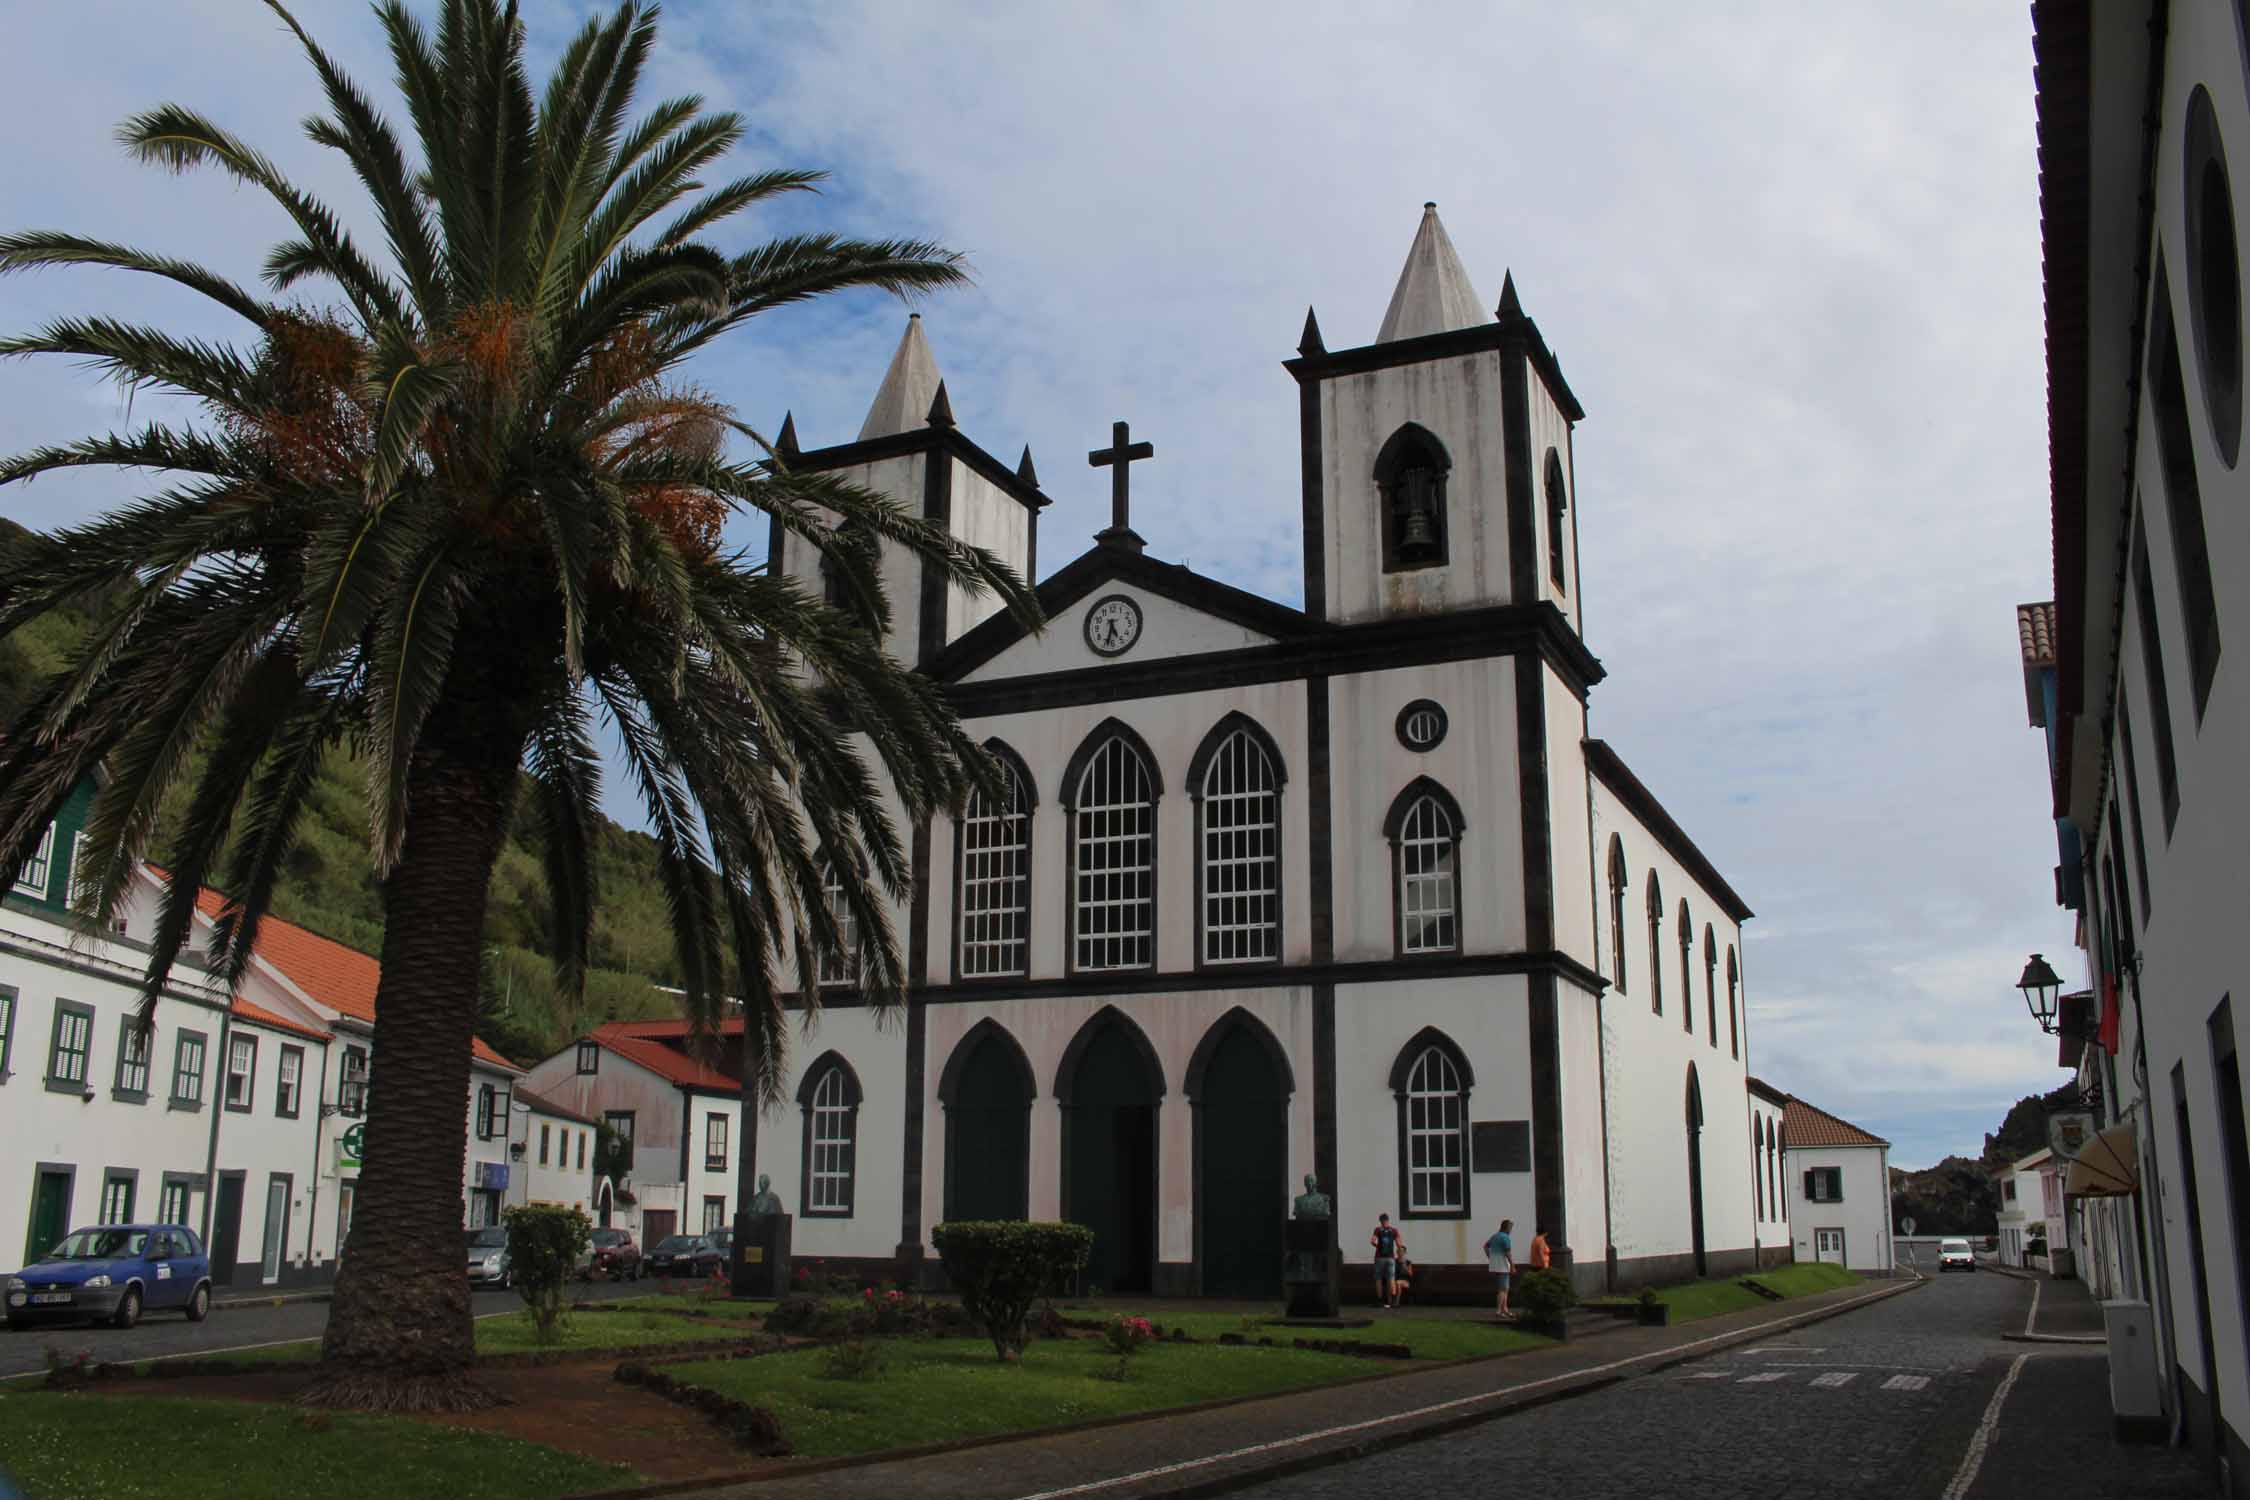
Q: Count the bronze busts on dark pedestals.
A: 2